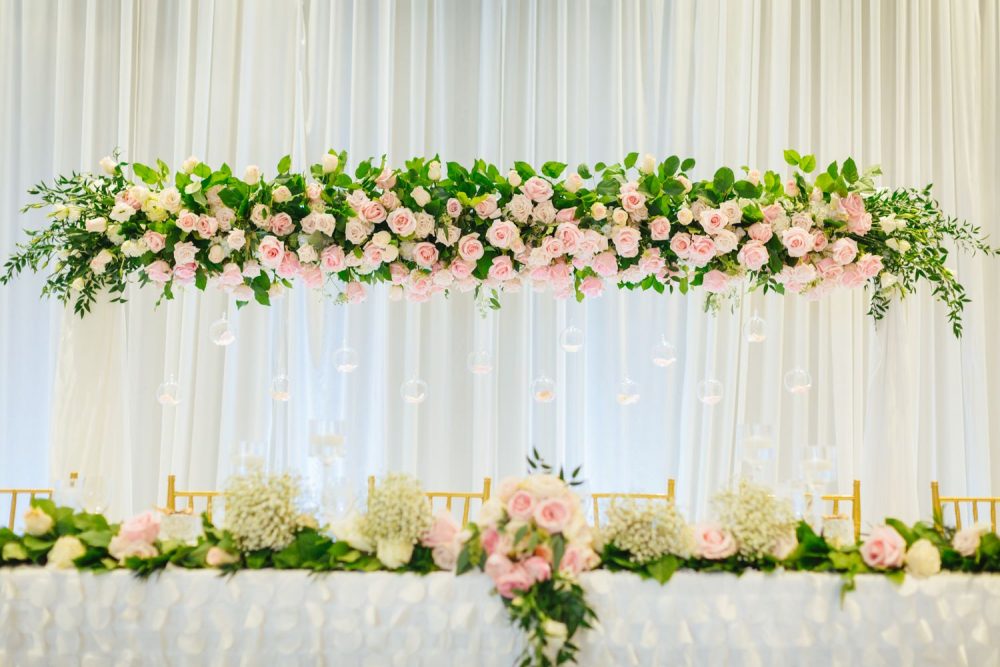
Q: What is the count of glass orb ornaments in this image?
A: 13